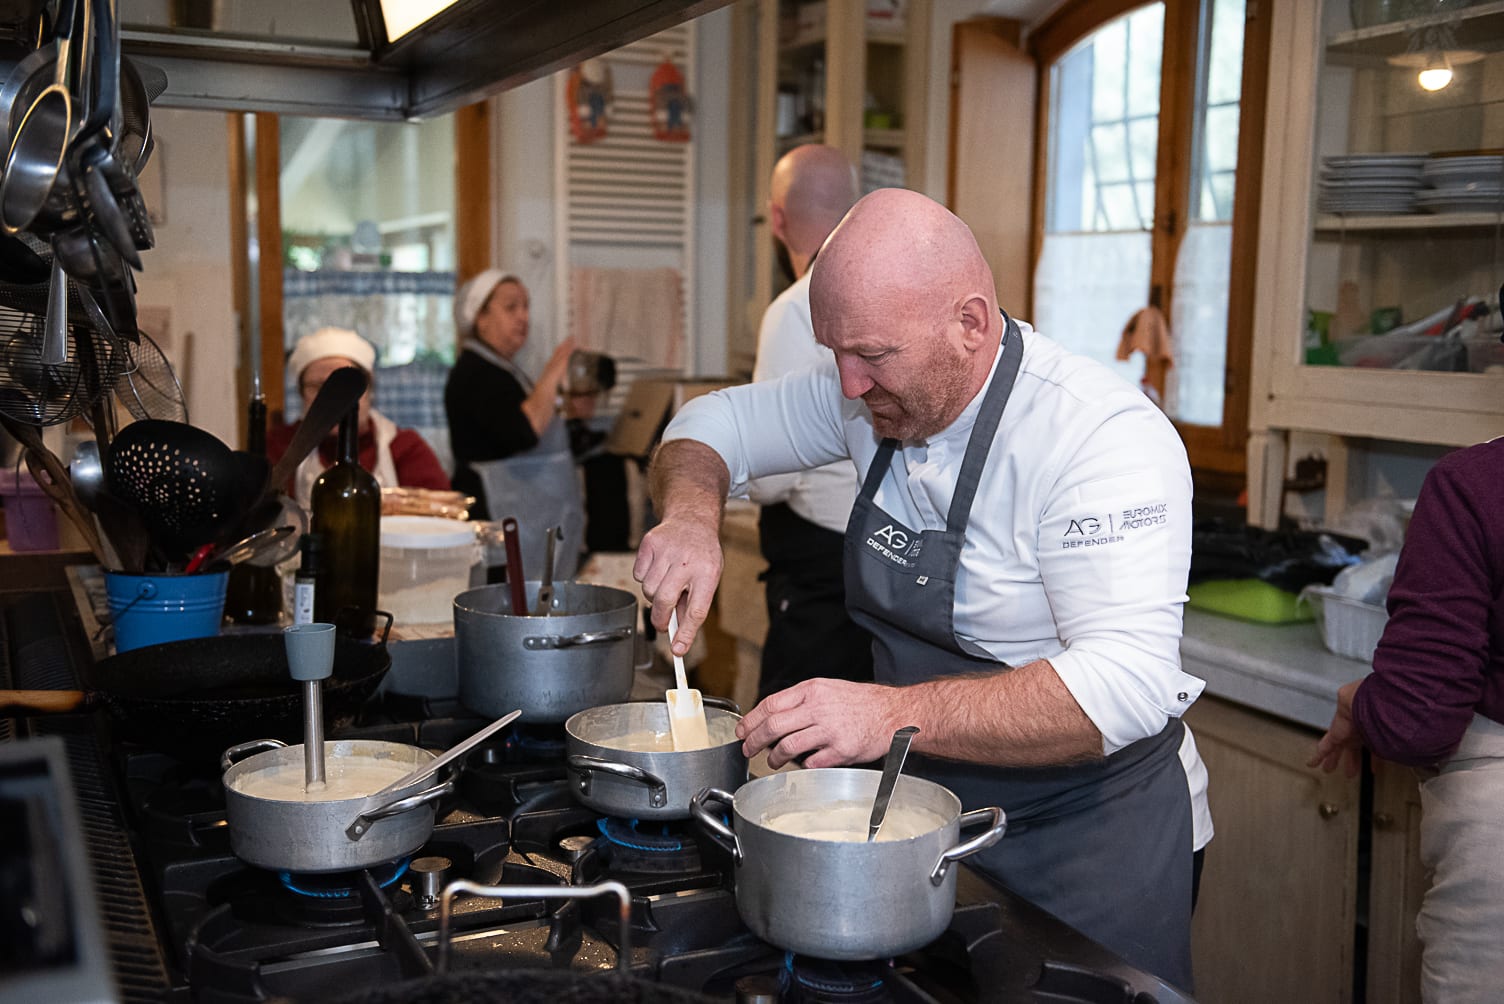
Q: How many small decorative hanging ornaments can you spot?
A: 2